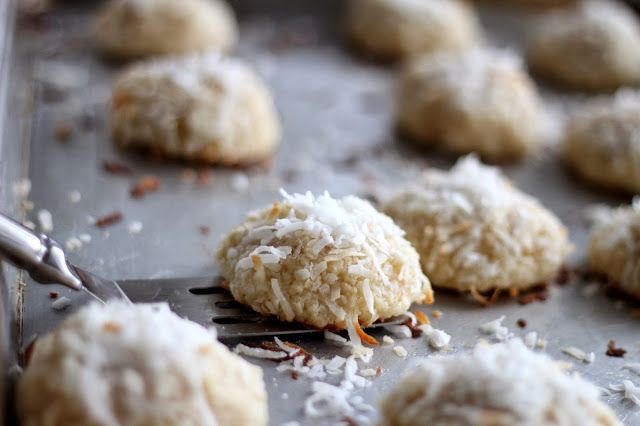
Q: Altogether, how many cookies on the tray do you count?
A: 11